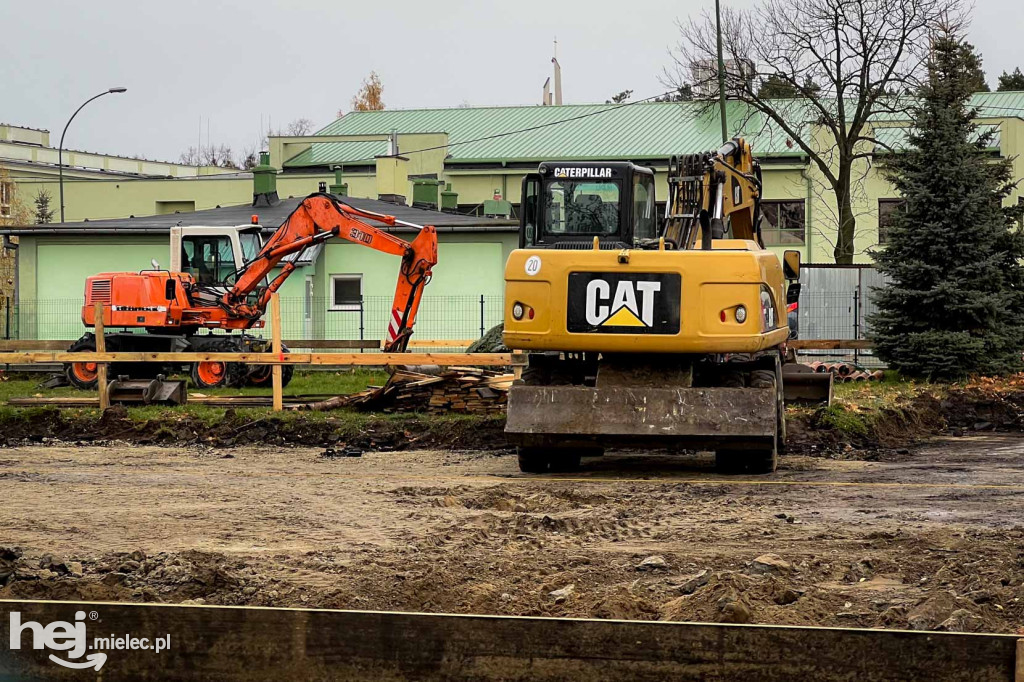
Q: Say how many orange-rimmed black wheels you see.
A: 3